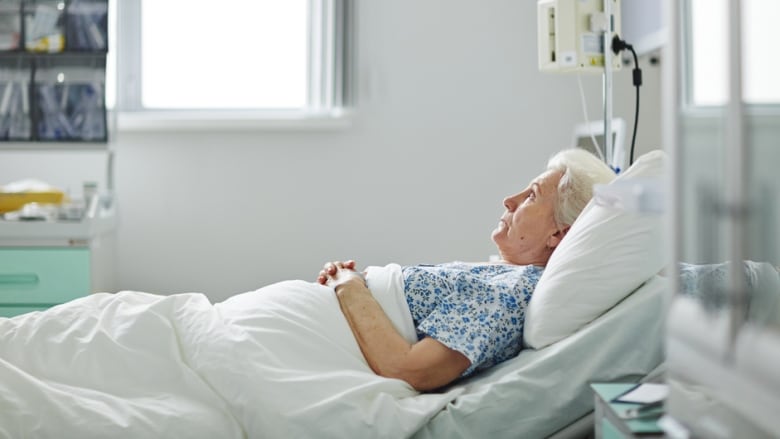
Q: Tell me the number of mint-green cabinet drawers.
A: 2